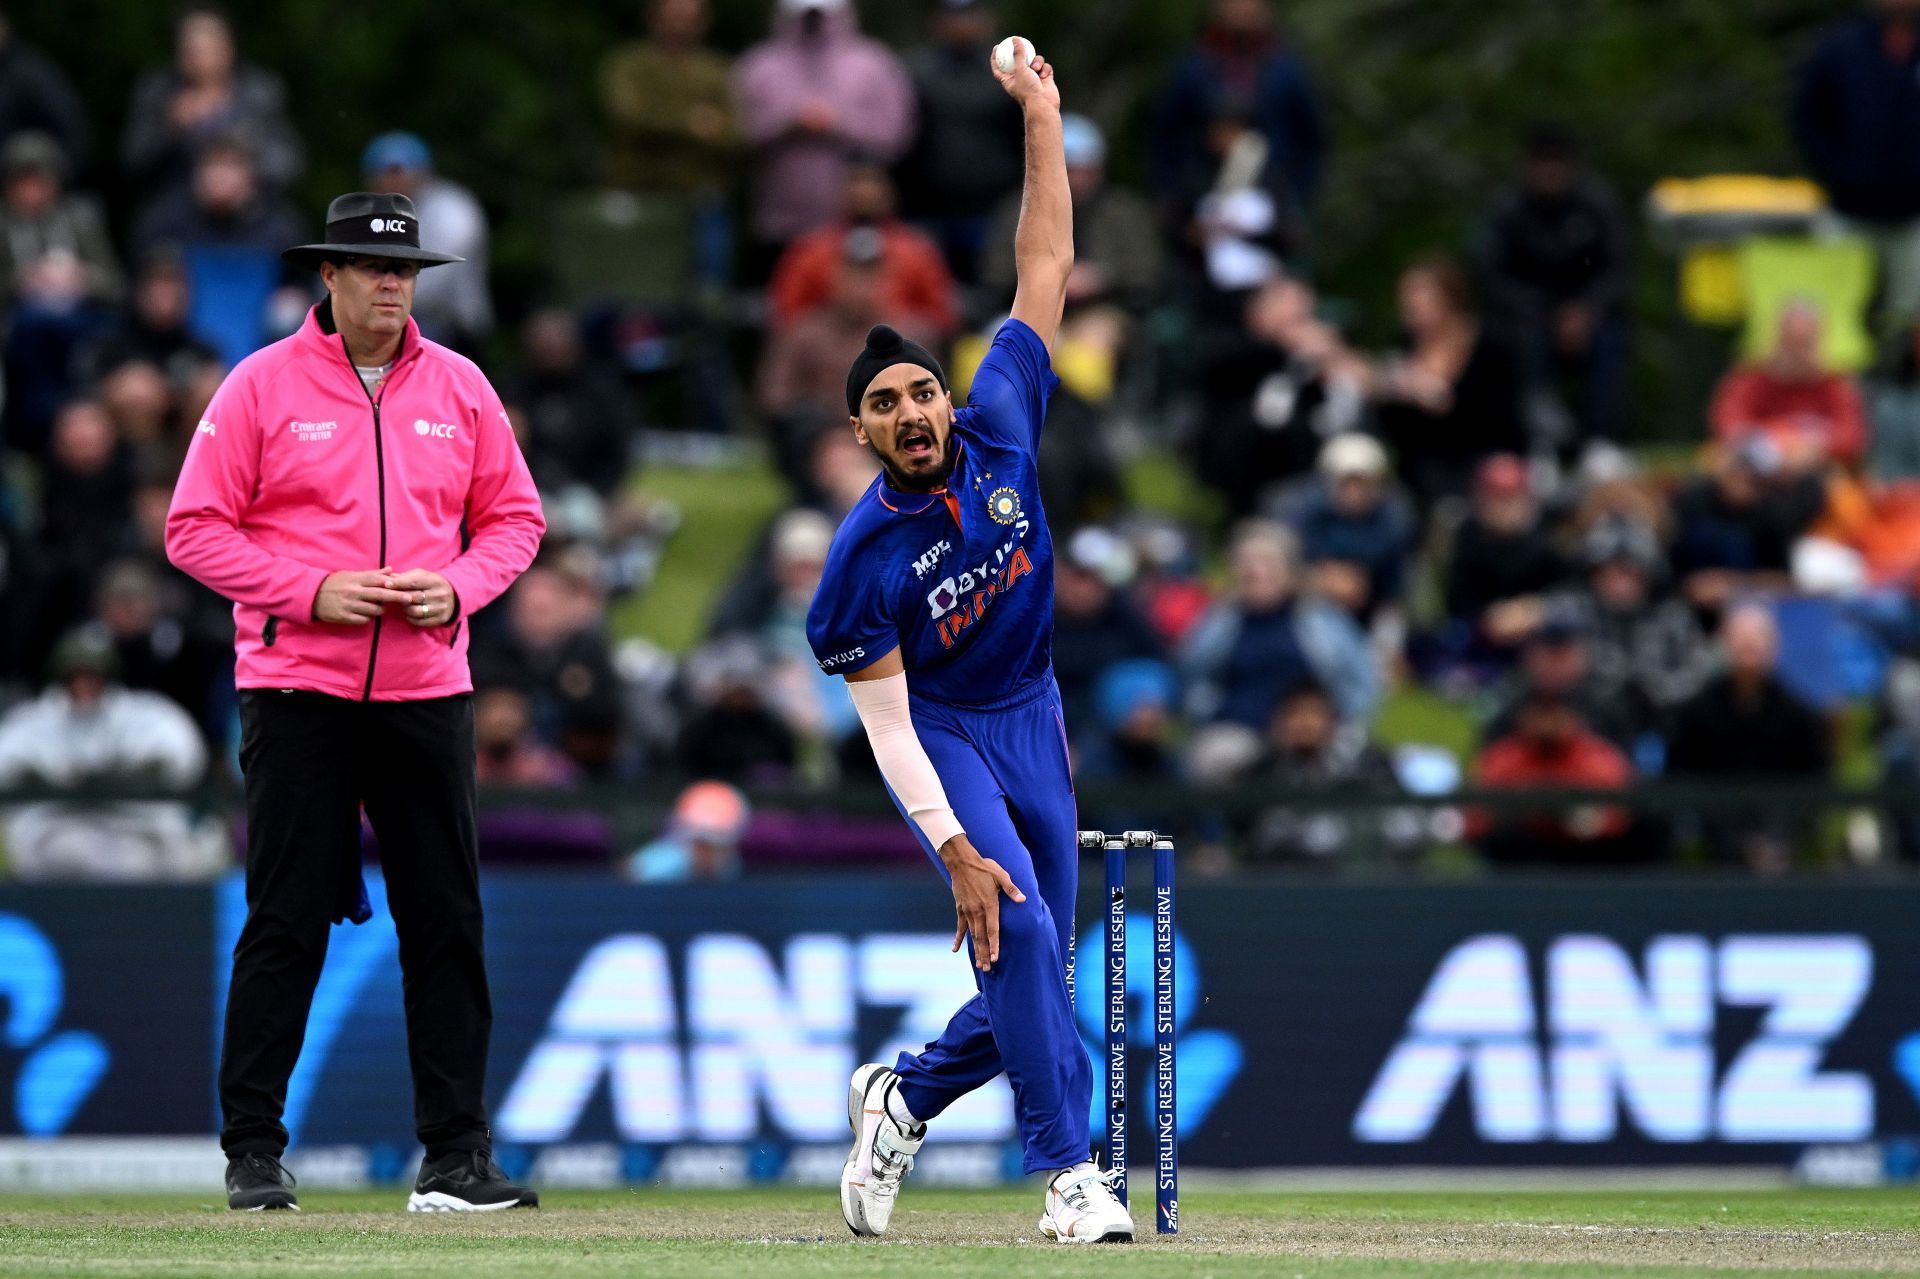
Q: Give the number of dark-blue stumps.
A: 3